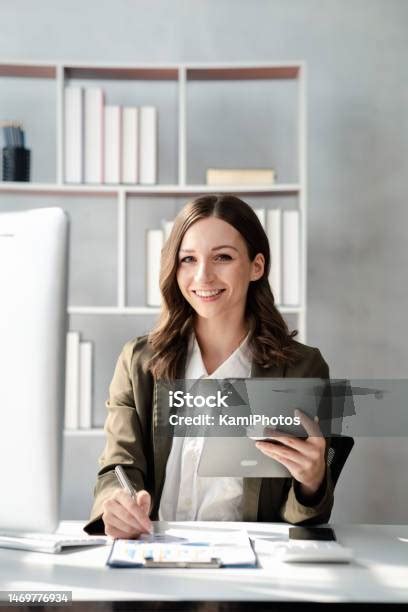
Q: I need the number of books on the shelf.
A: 13